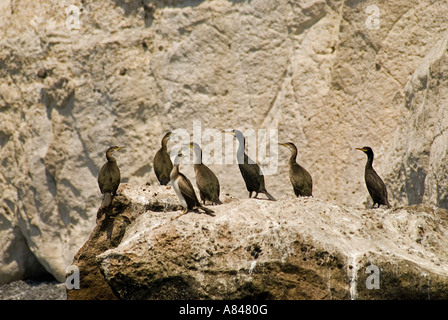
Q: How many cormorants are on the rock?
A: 7